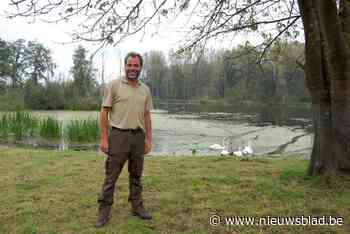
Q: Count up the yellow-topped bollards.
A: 0